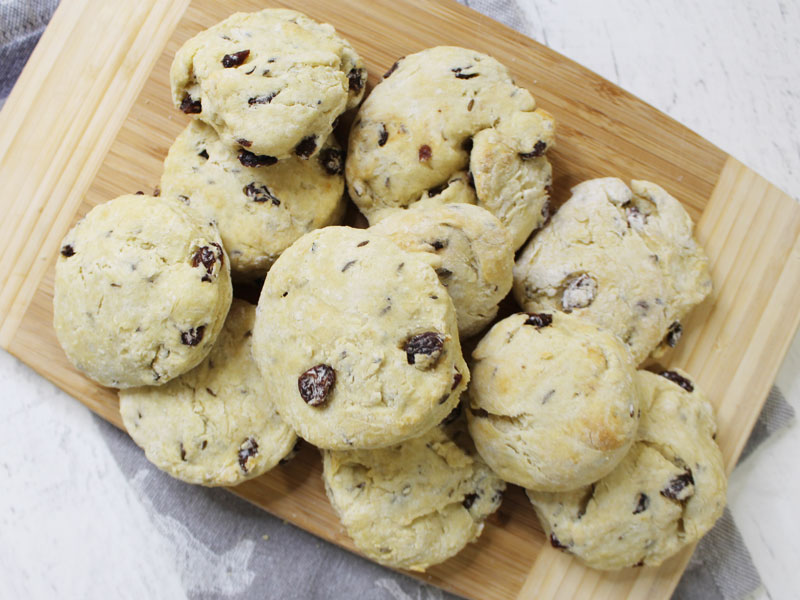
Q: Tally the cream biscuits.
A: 11